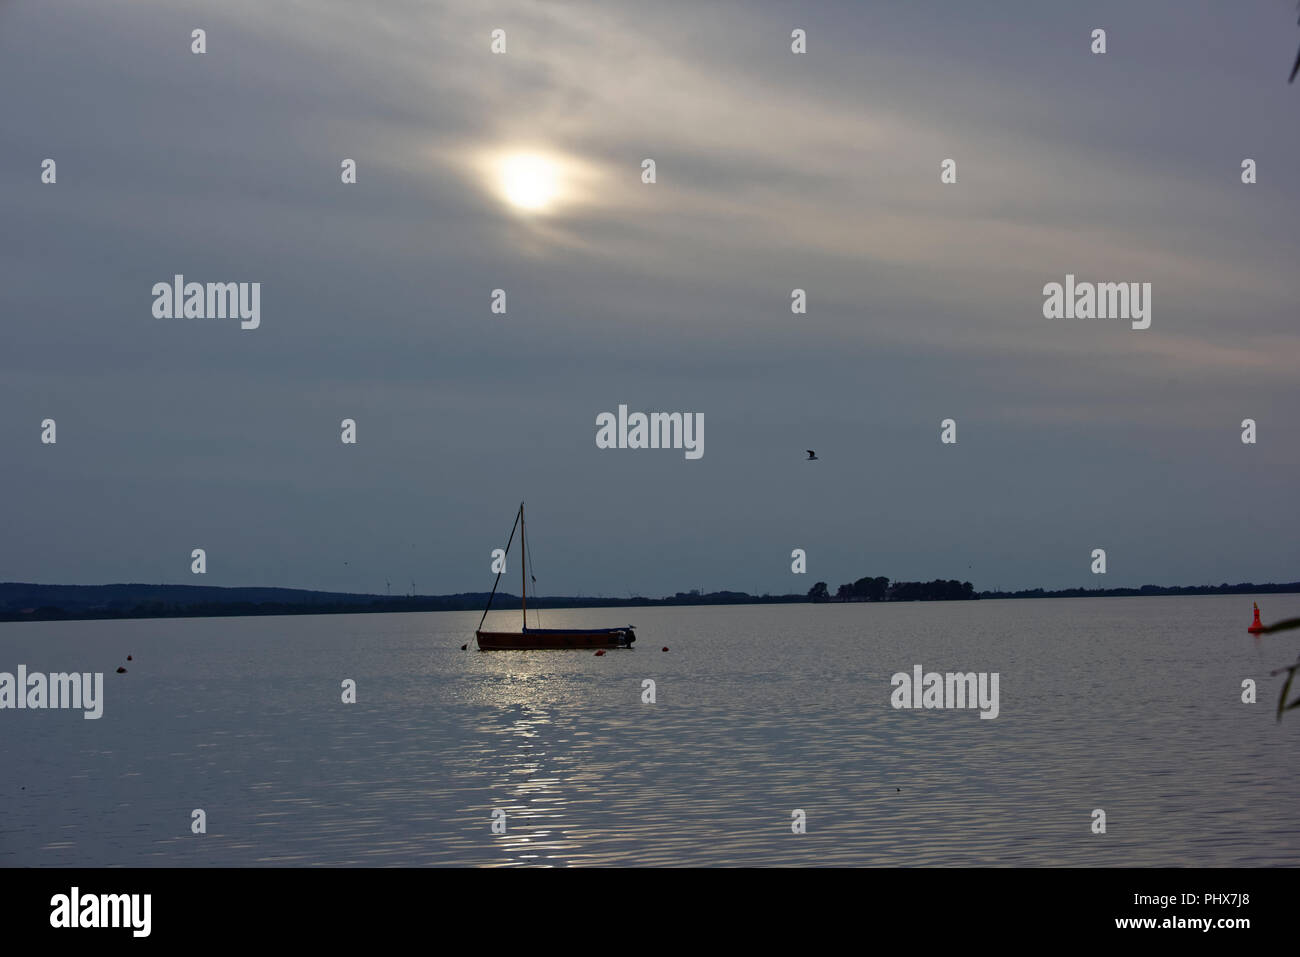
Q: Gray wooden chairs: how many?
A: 0